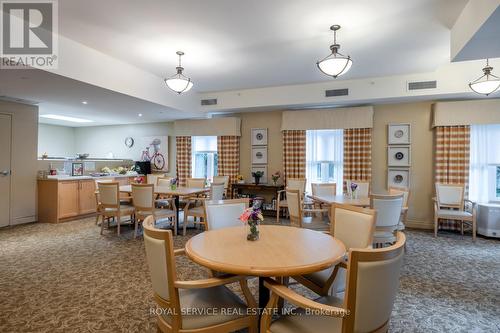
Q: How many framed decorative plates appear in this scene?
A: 6